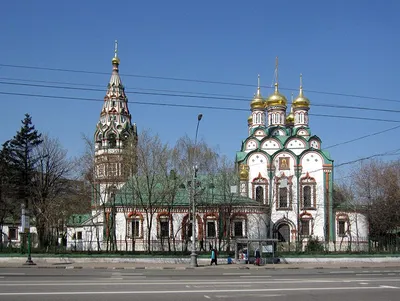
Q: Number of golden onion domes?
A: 7